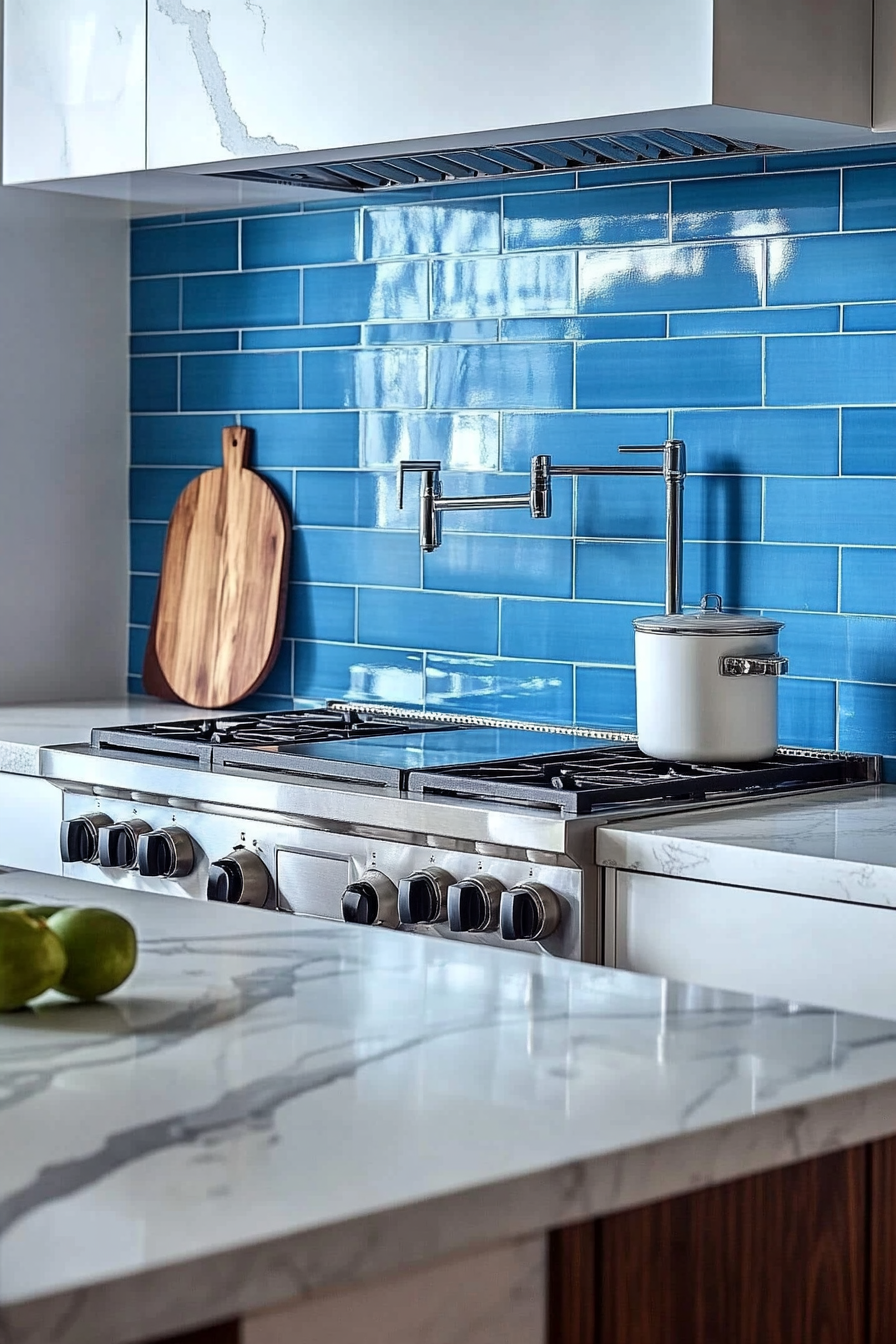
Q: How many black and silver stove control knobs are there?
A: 8